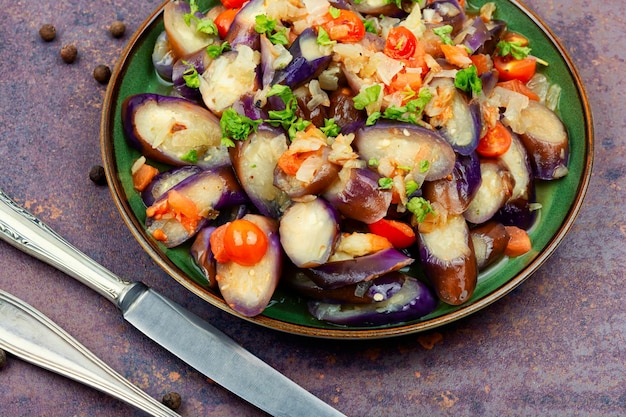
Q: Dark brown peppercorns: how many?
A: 7